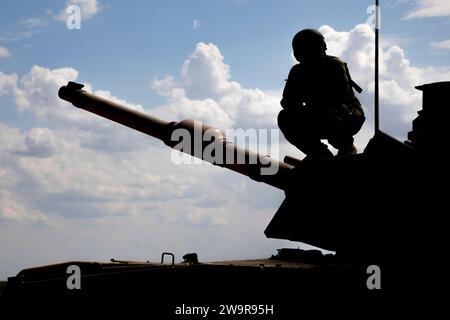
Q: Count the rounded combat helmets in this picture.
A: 1